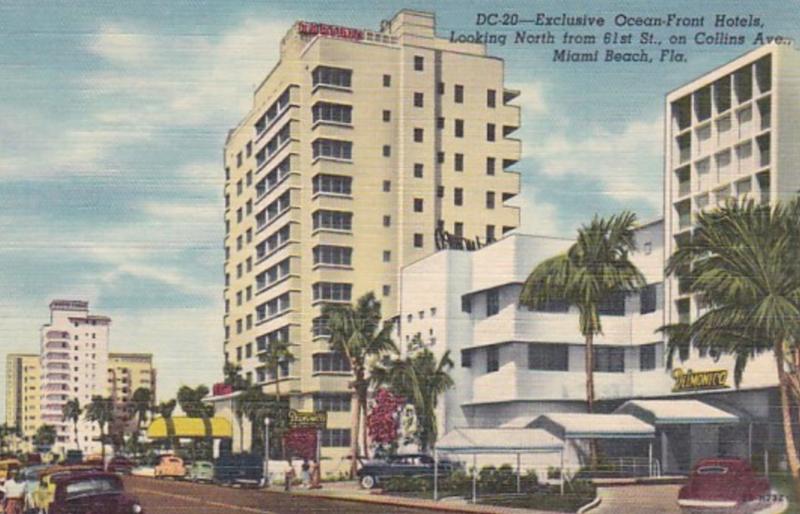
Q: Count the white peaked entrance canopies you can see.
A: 3